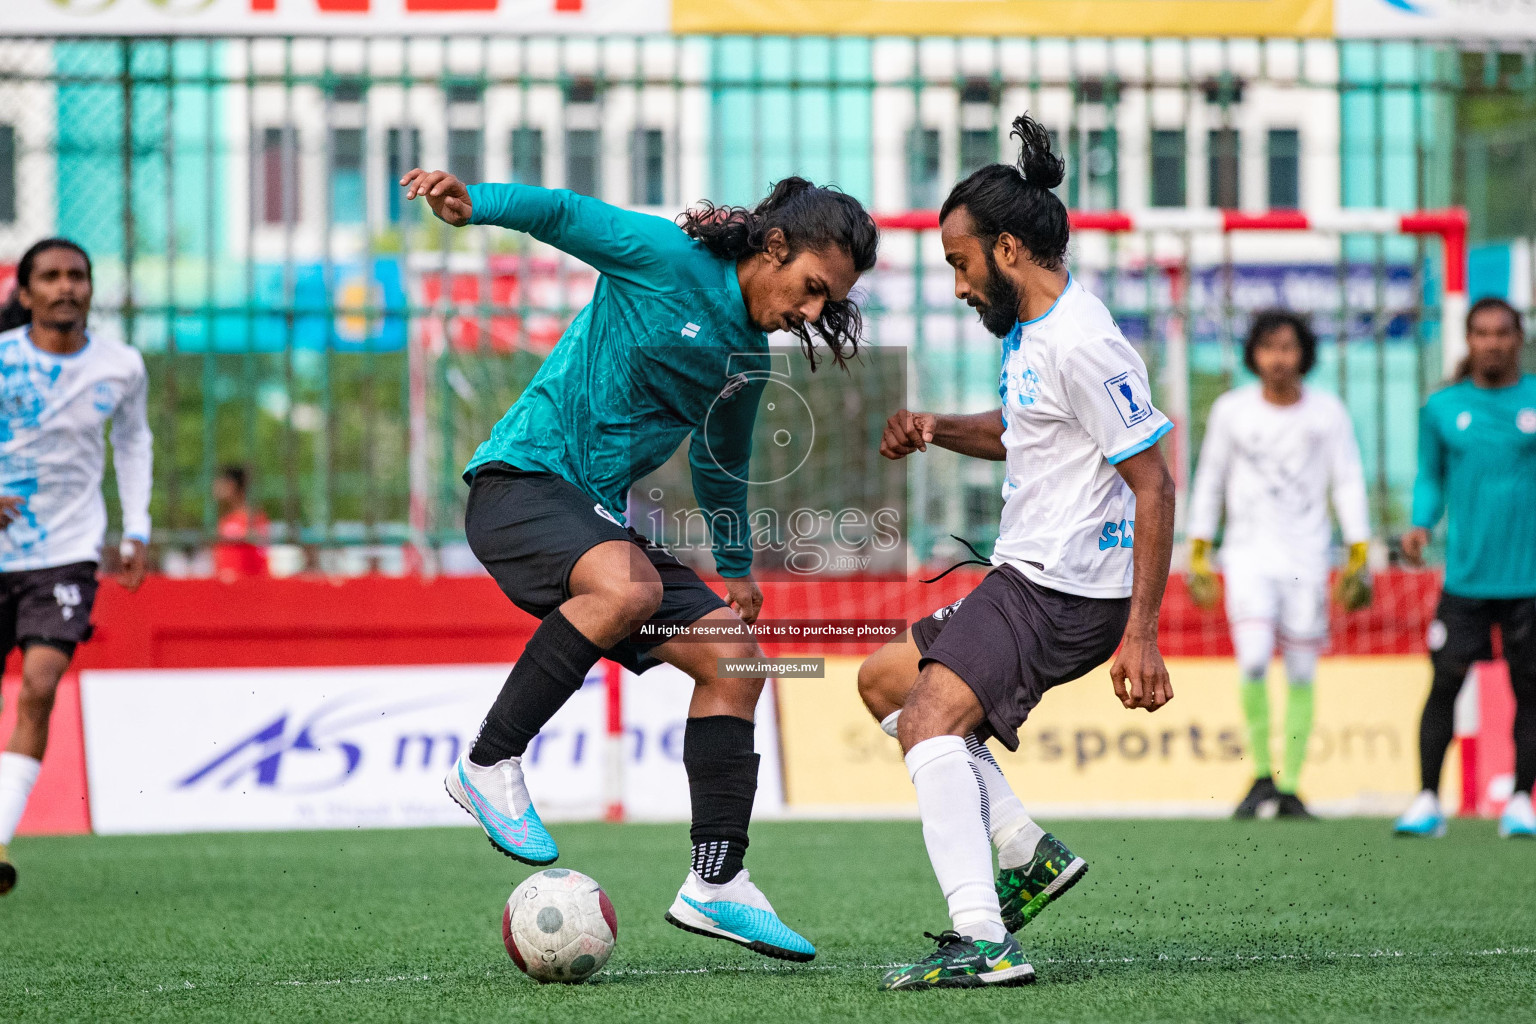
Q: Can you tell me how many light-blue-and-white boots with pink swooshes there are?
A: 2